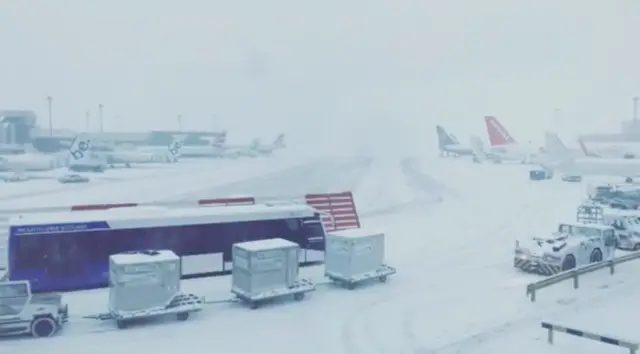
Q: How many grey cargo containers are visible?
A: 3